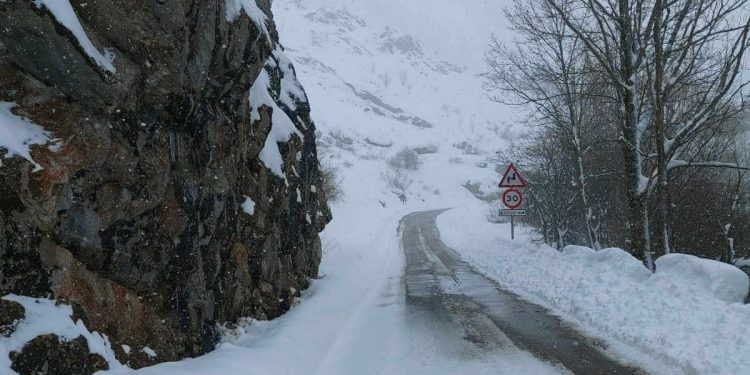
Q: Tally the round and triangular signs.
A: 2